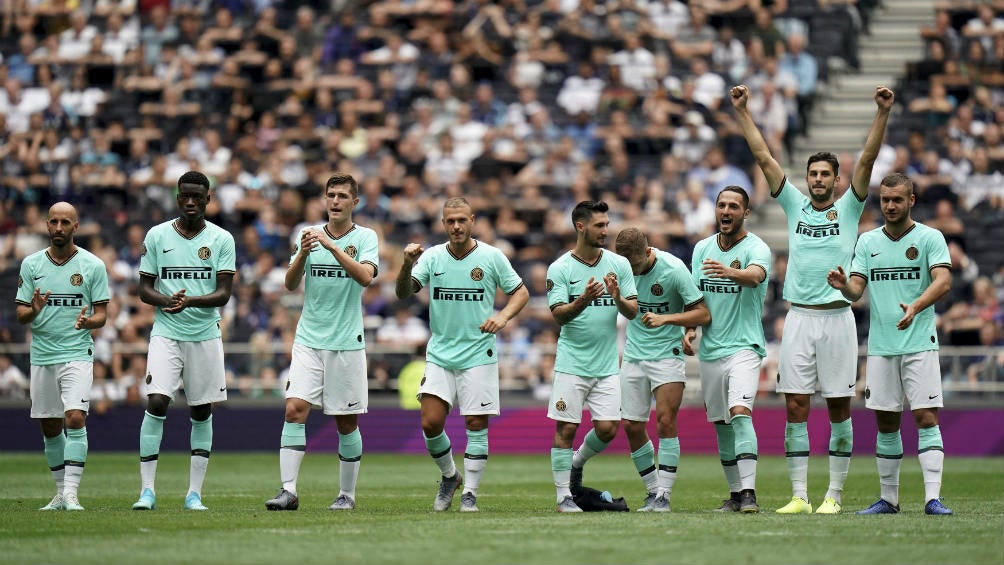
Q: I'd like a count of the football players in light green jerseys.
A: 9